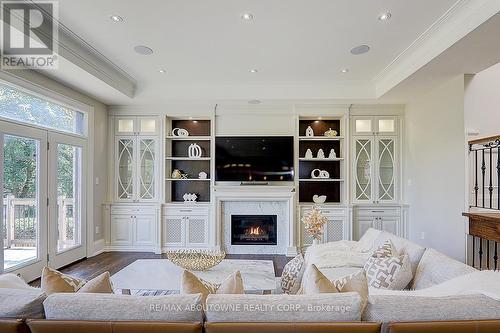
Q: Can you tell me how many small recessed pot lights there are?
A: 6